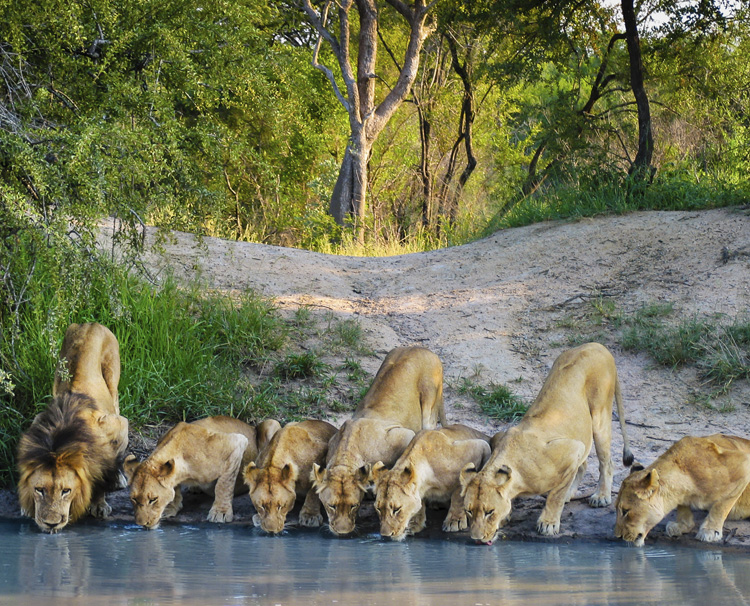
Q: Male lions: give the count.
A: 1